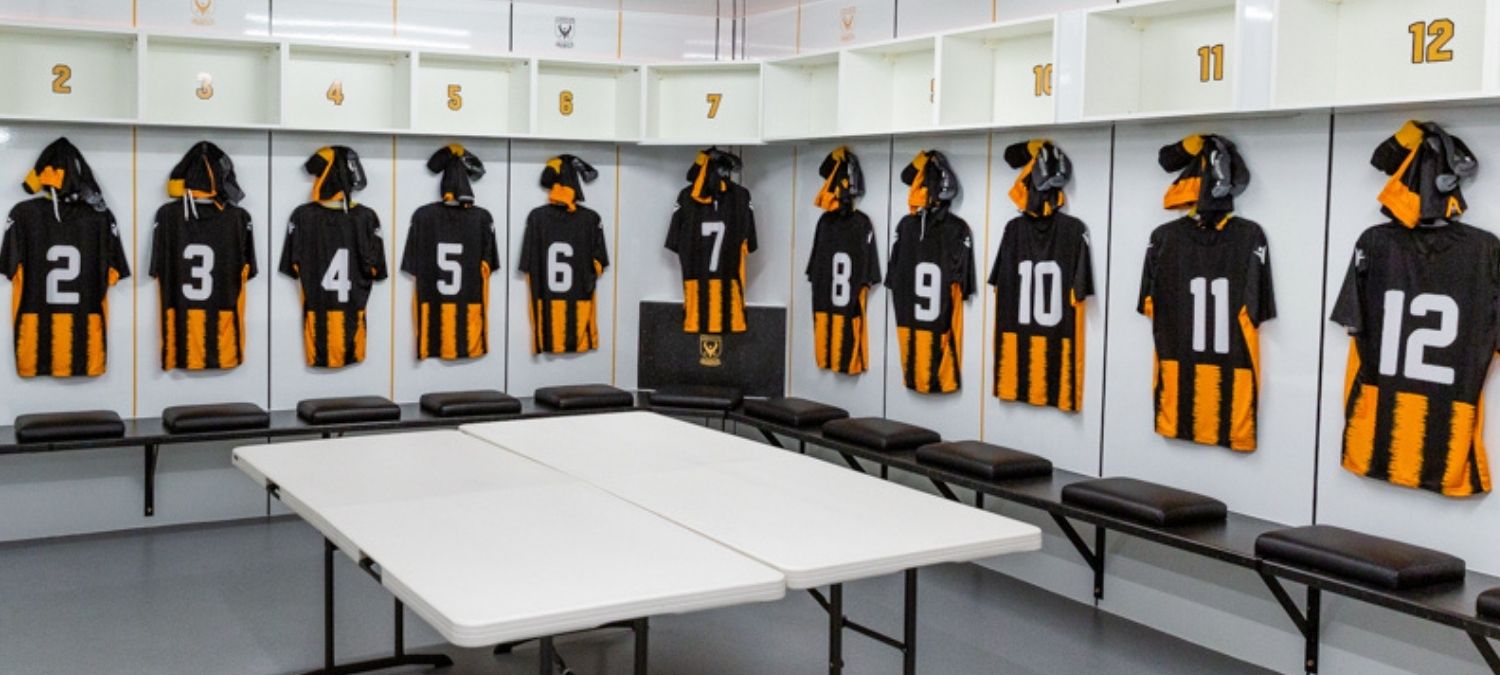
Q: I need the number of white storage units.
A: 11